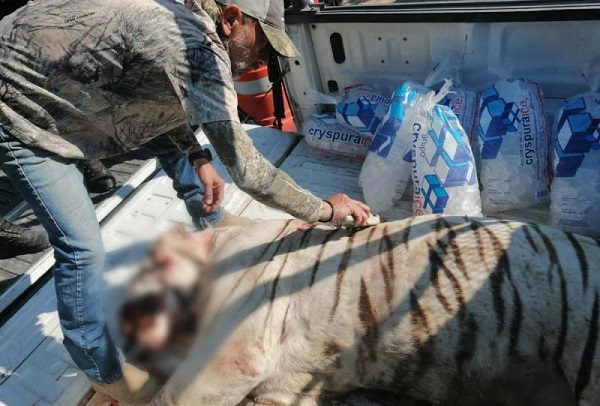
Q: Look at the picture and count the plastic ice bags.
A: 7